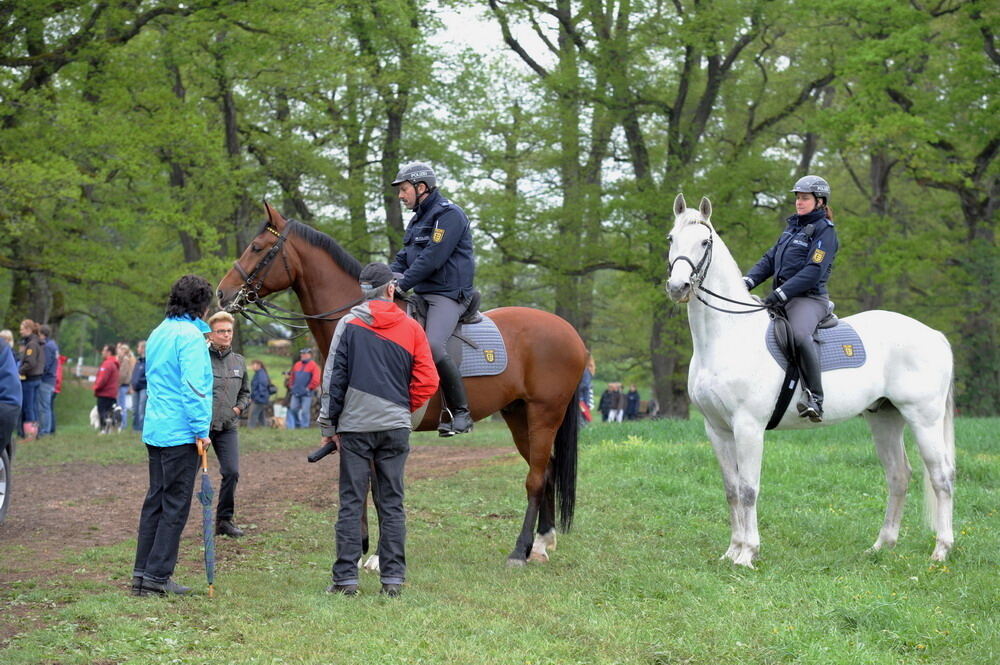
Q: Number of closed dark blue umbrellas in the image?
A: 1